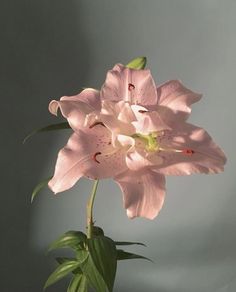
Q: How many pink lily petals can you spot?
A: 6